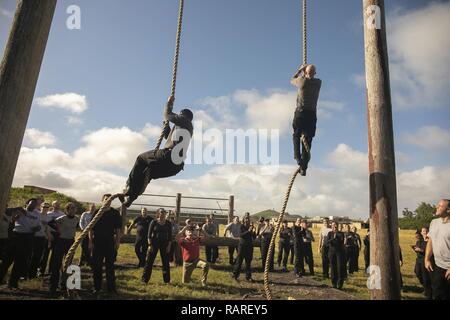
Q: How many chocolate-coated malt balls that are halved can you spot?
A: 0